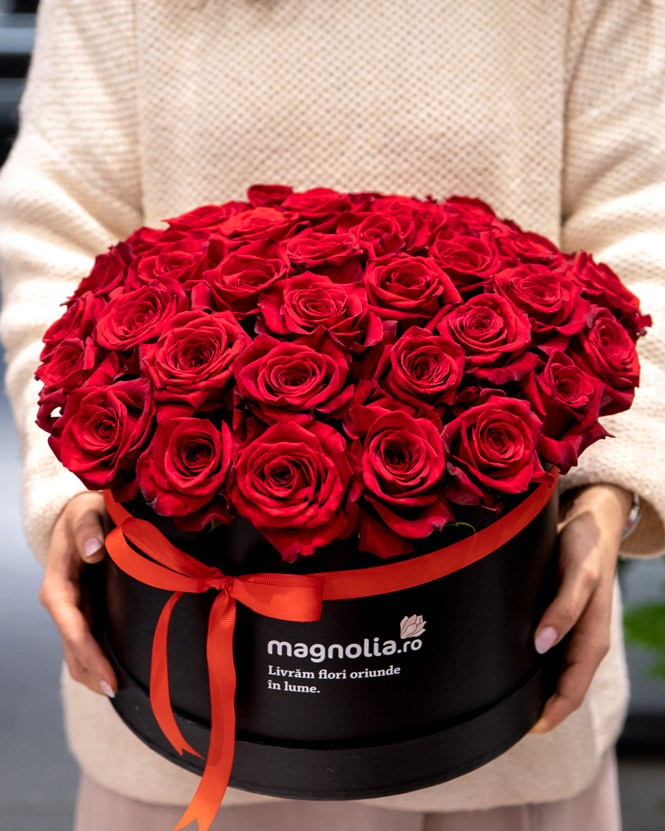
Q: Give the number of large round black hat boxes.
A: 1